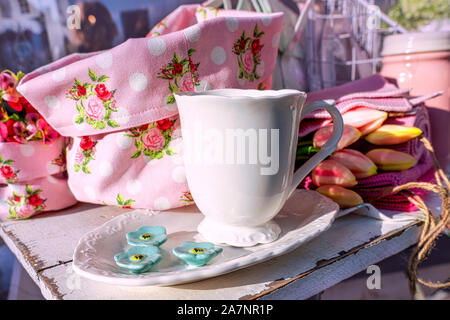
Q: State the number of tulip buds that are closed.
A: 7